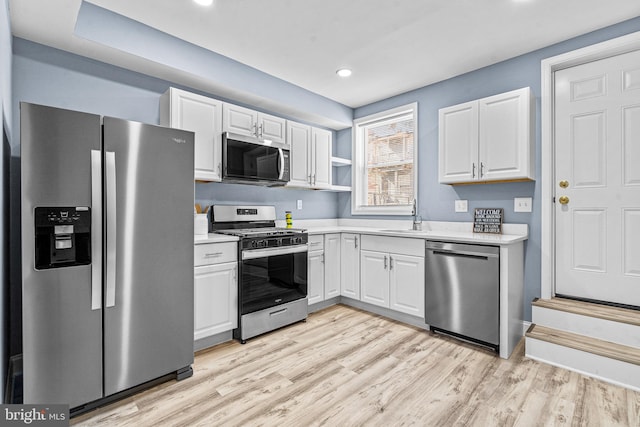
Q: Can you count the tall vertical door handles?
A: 2